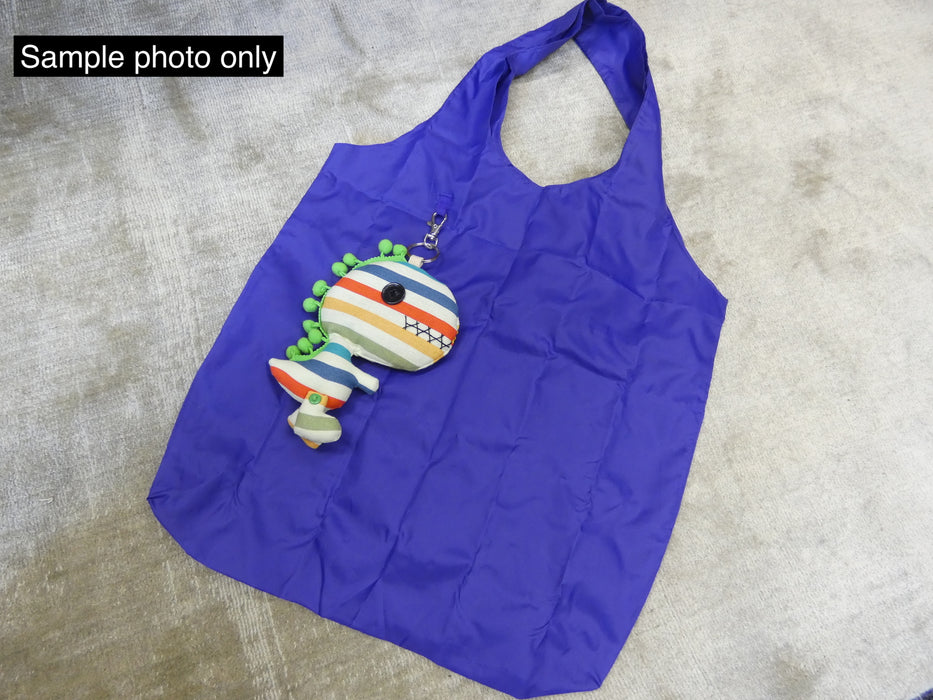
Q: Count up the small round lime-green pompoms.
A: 10